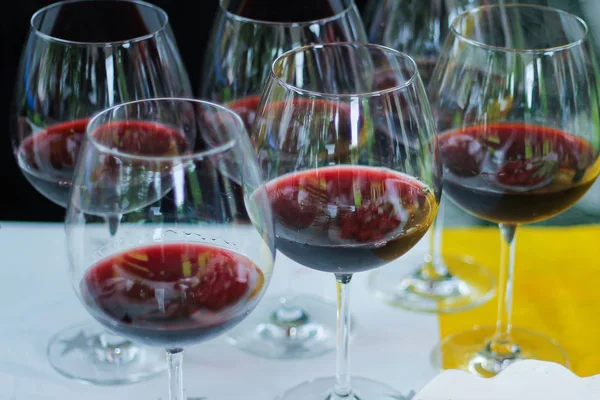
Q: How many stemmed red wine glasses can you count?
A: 6